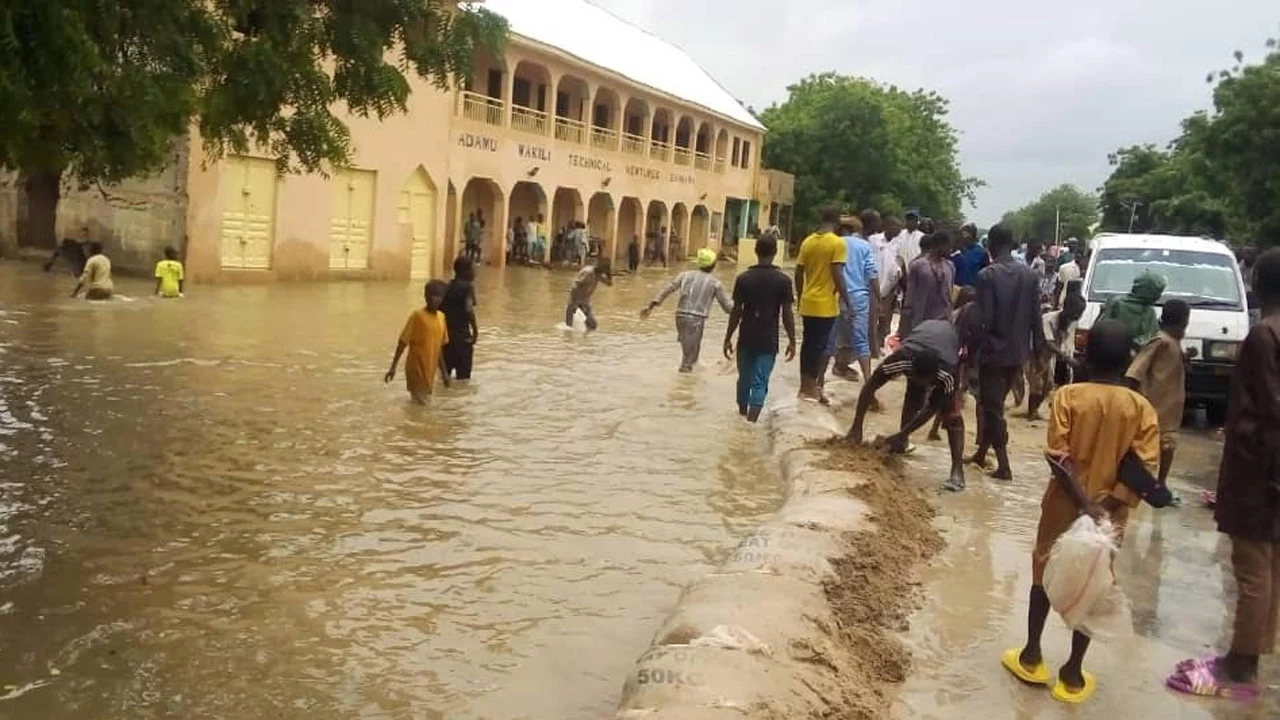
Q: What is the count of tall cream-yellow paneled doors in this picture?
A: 3